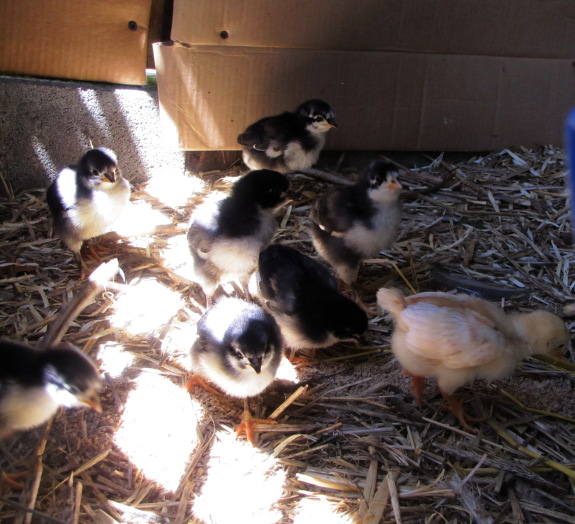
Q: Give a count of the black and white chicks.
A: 7